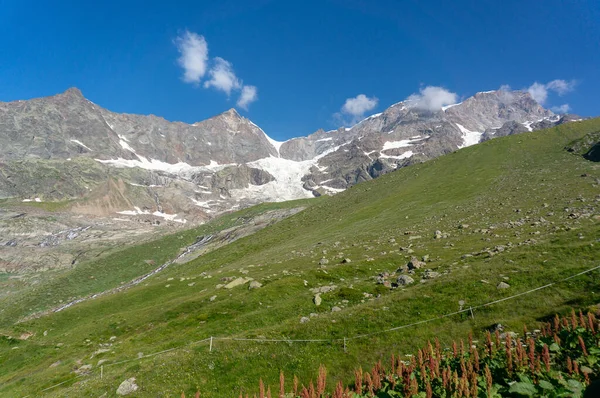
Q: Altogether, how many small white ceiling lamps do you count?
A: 0